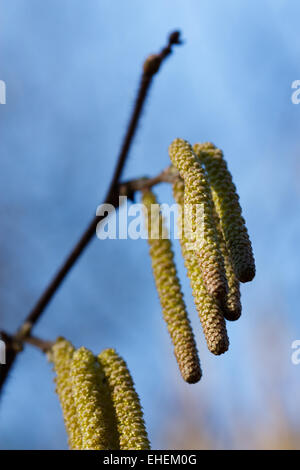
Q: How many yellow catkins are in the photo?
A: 8